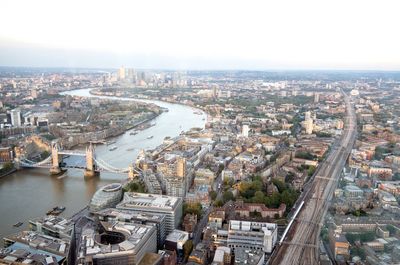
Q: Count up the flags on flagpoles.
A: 0